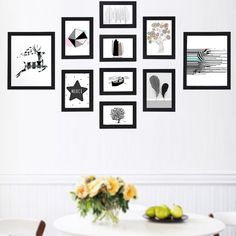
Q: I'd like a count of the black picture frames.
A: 10